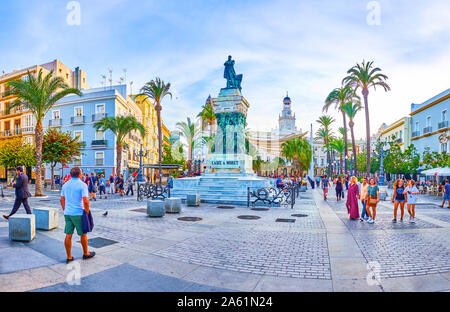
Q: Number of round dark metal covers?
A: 5